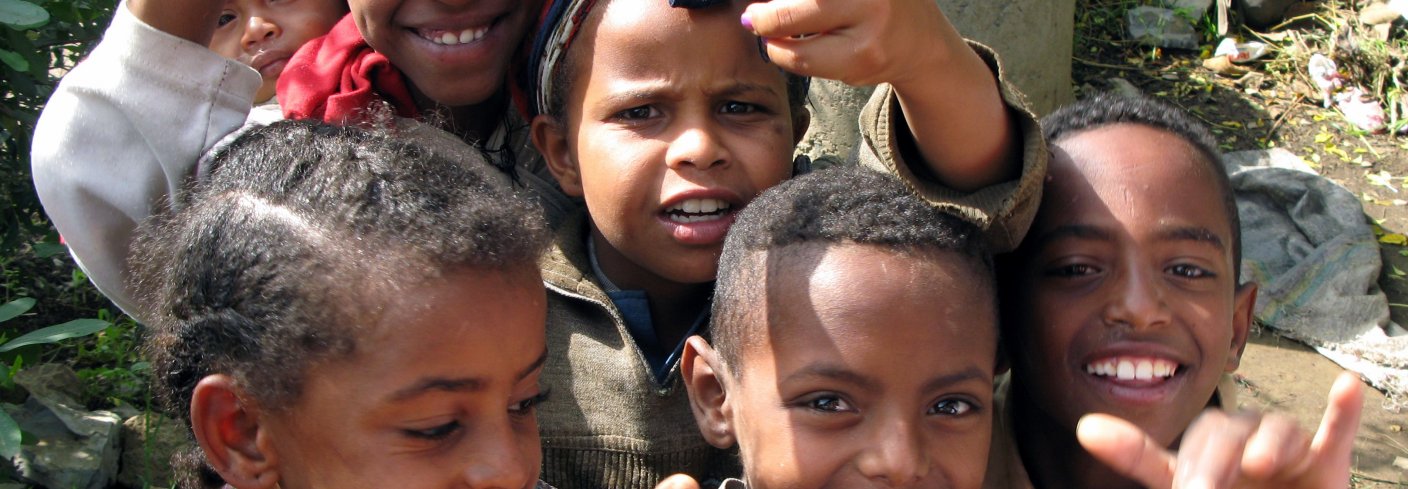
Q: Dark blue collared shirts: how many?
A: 1